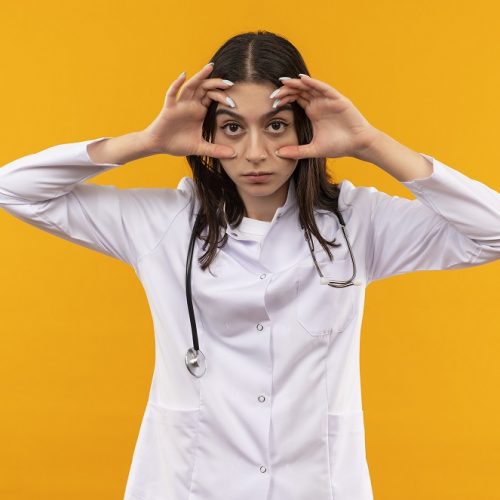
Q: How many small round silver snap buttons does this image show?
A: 4